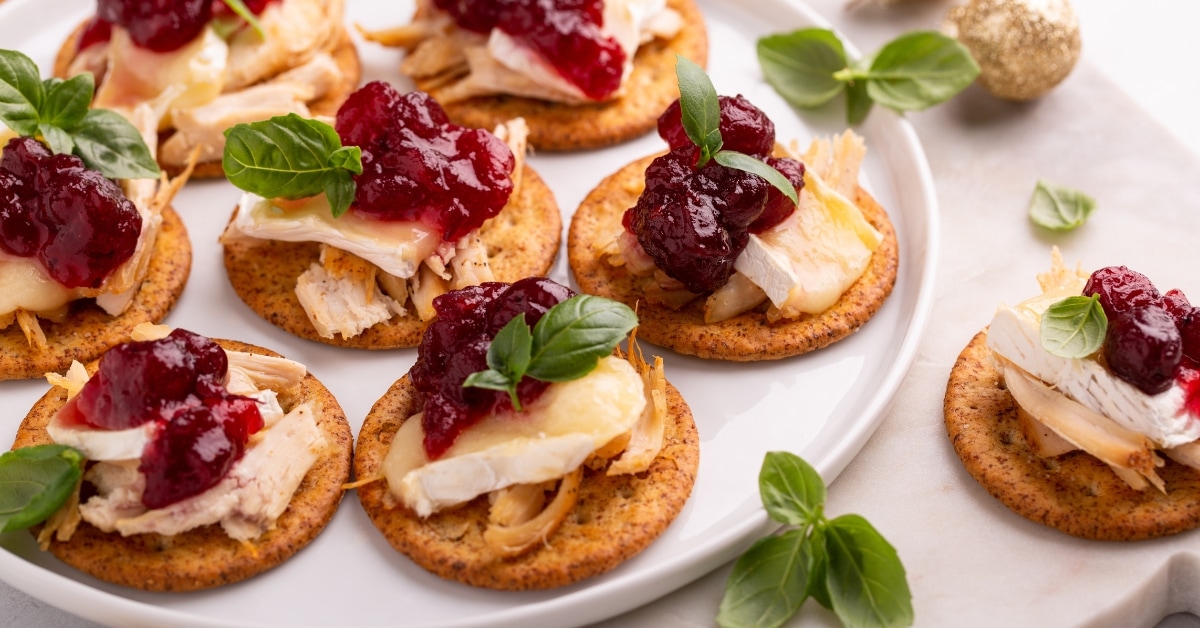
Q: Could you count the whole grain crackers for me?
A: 8